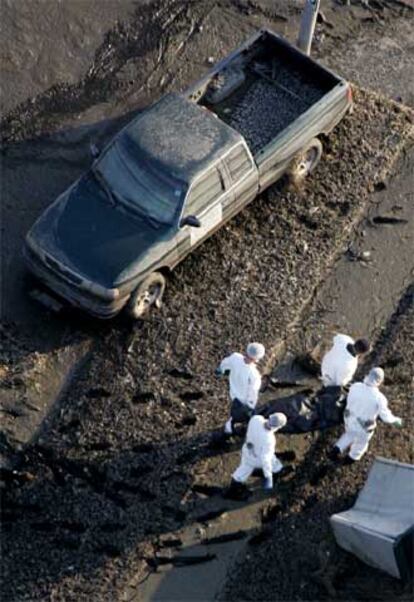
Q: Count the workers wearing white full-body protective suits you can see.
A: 4